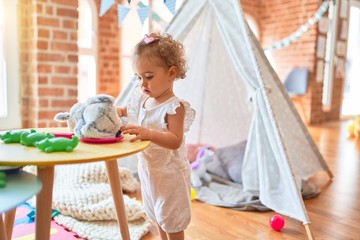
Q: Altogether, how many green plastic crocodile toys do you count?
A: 3